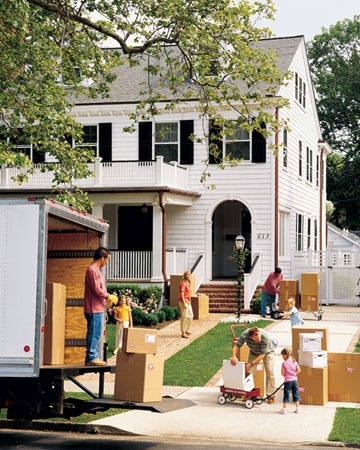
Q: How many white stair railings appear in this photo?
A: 2